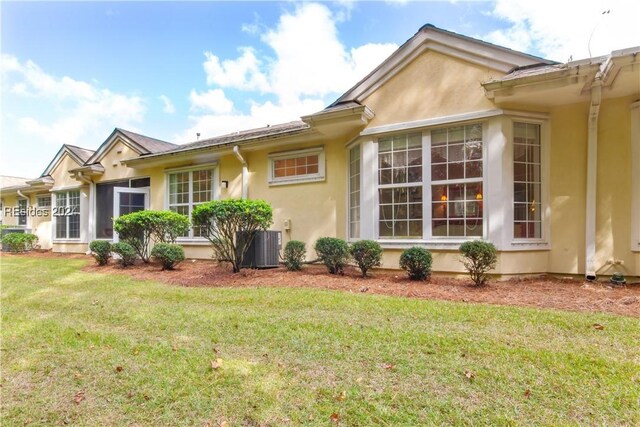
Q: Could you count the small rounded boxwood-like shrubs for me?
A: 8